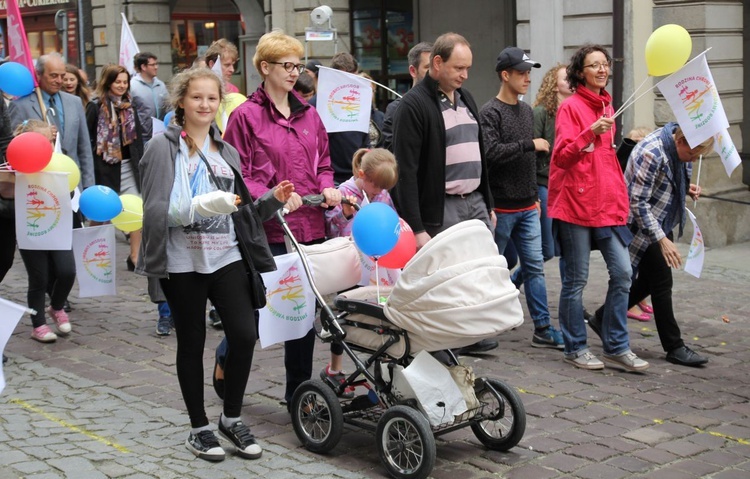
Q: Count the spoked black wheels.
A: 3